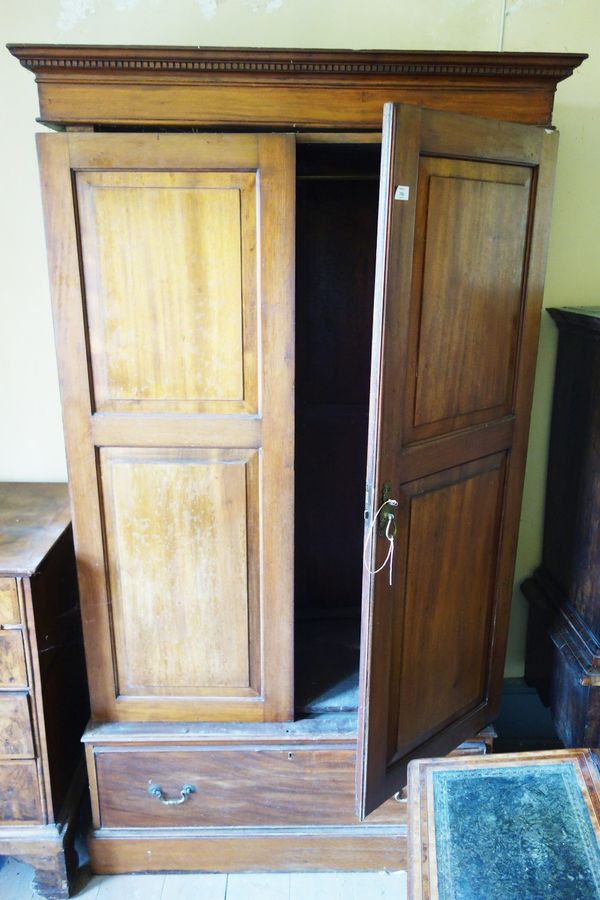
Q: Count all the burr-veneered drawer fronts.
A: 4